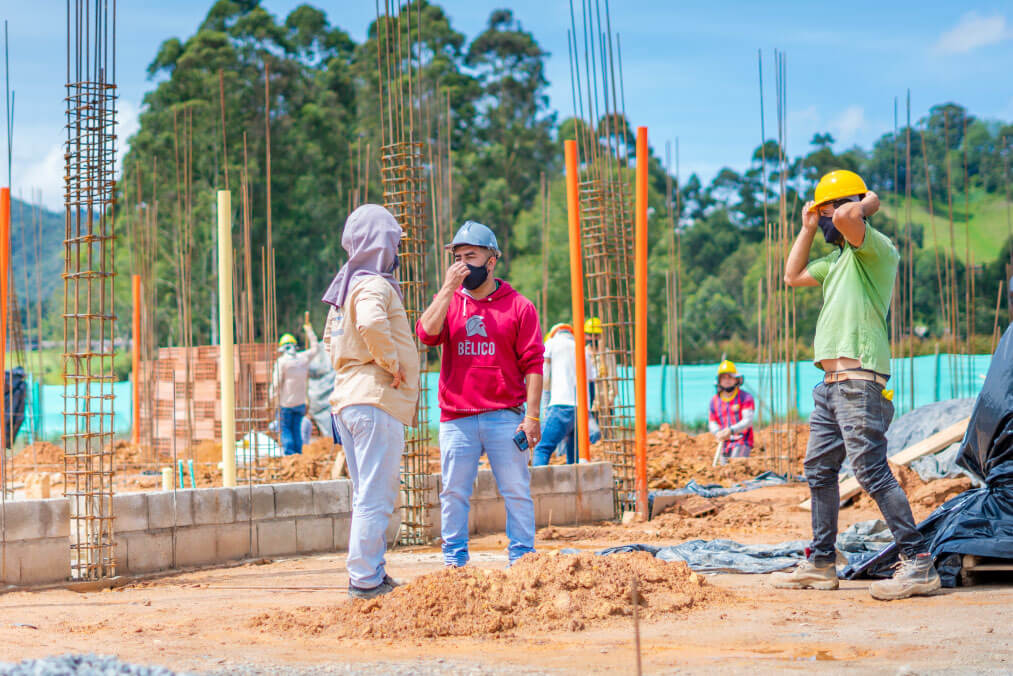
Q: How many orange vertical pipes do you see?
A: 4